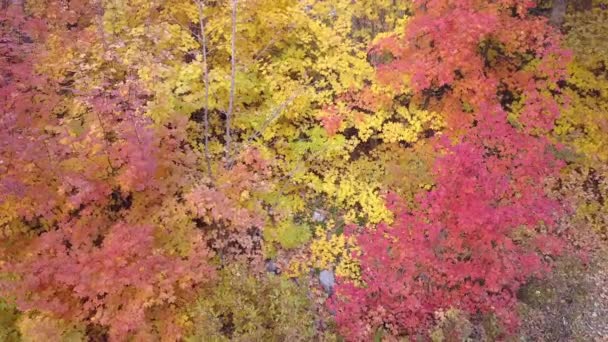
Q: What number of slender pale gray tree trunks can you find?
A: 2